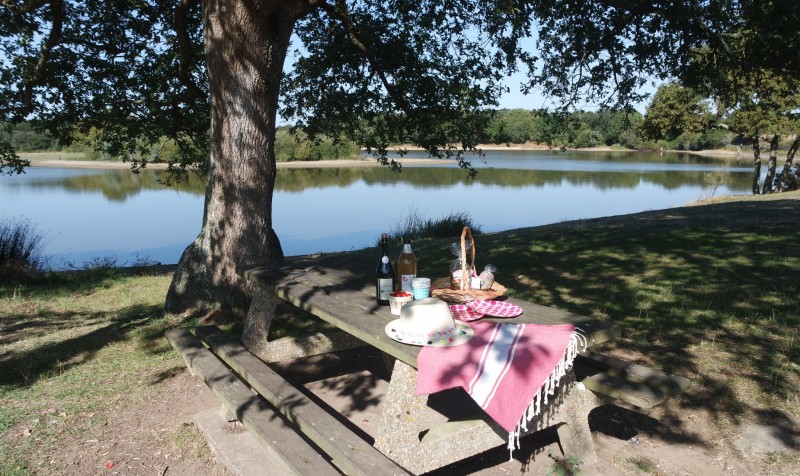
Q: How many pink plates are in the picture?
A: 2